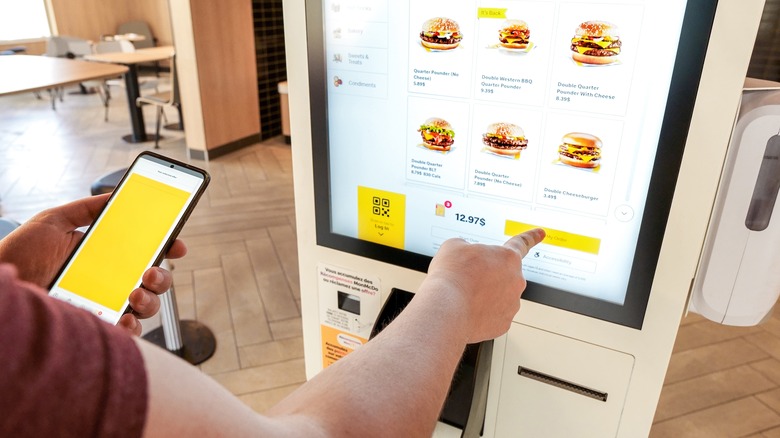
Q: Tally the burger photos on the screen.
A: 6